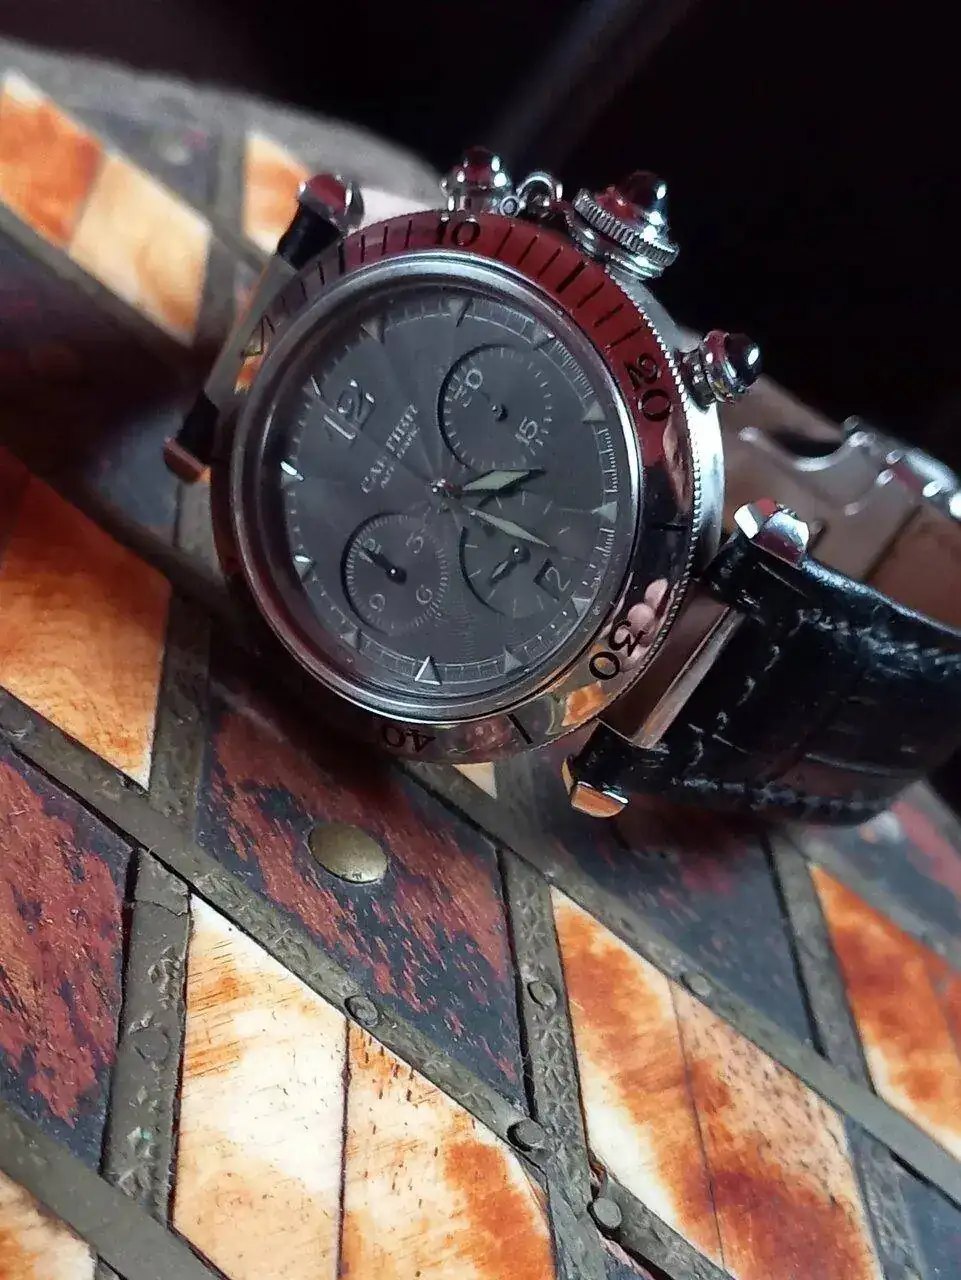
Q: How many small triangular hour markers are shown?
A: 12